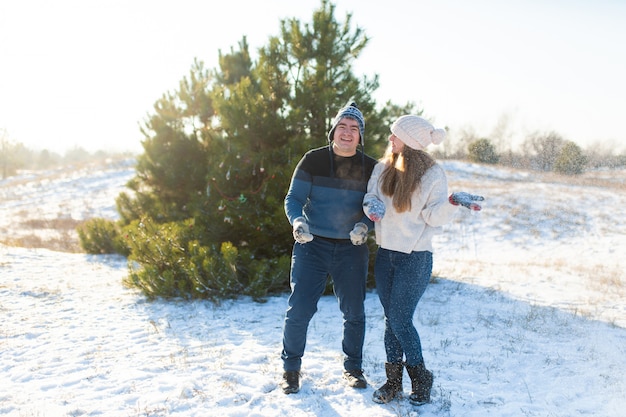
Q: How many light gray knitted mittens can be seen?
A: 2